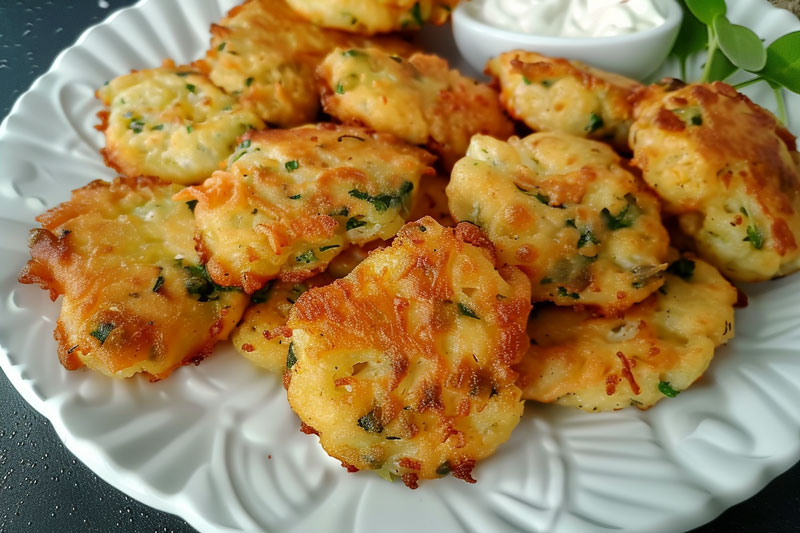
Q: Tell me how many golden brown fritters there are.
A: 12